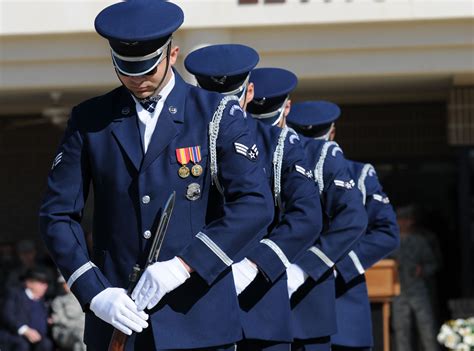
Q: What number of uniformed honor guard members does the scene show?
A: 4